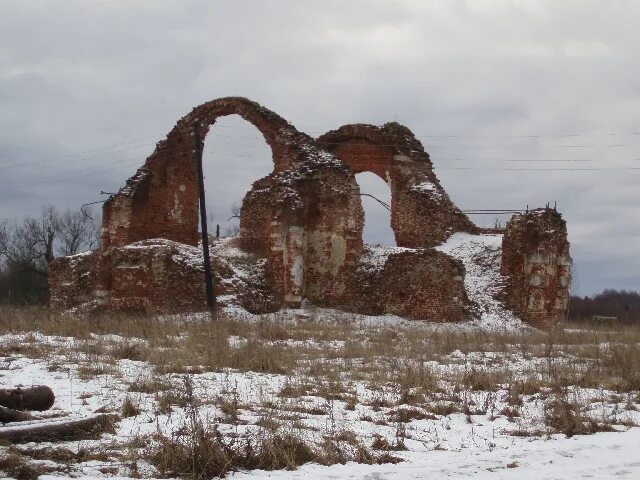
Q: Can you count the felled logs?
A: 3